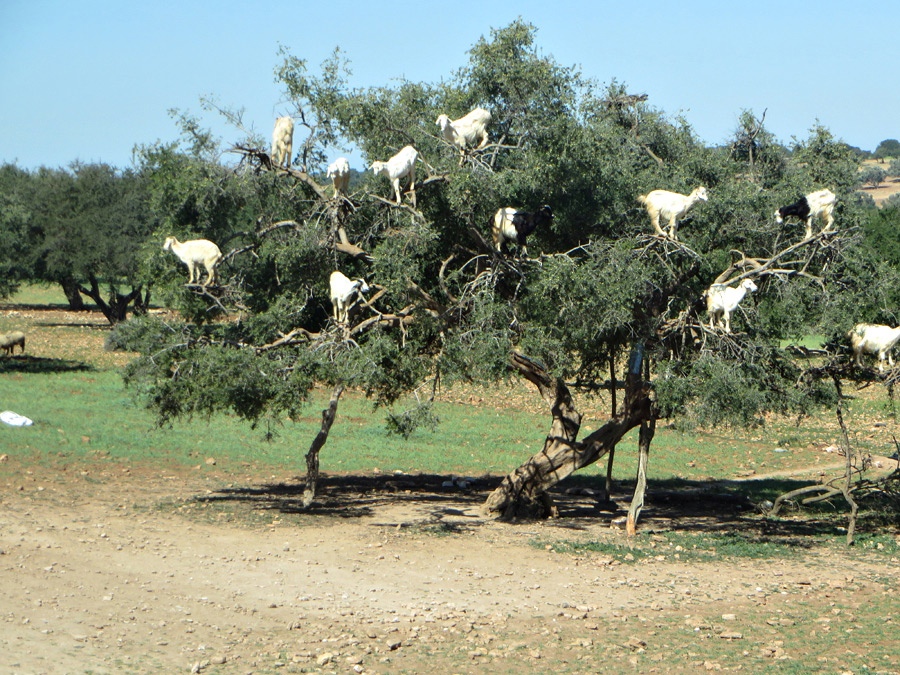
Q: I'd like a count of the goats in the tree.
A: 11